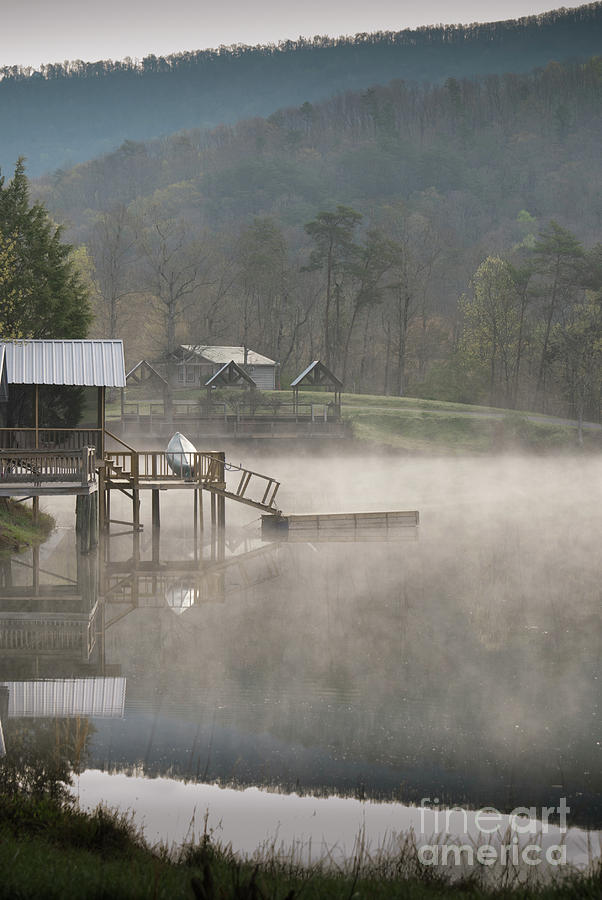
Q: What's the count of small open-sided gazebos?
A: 3